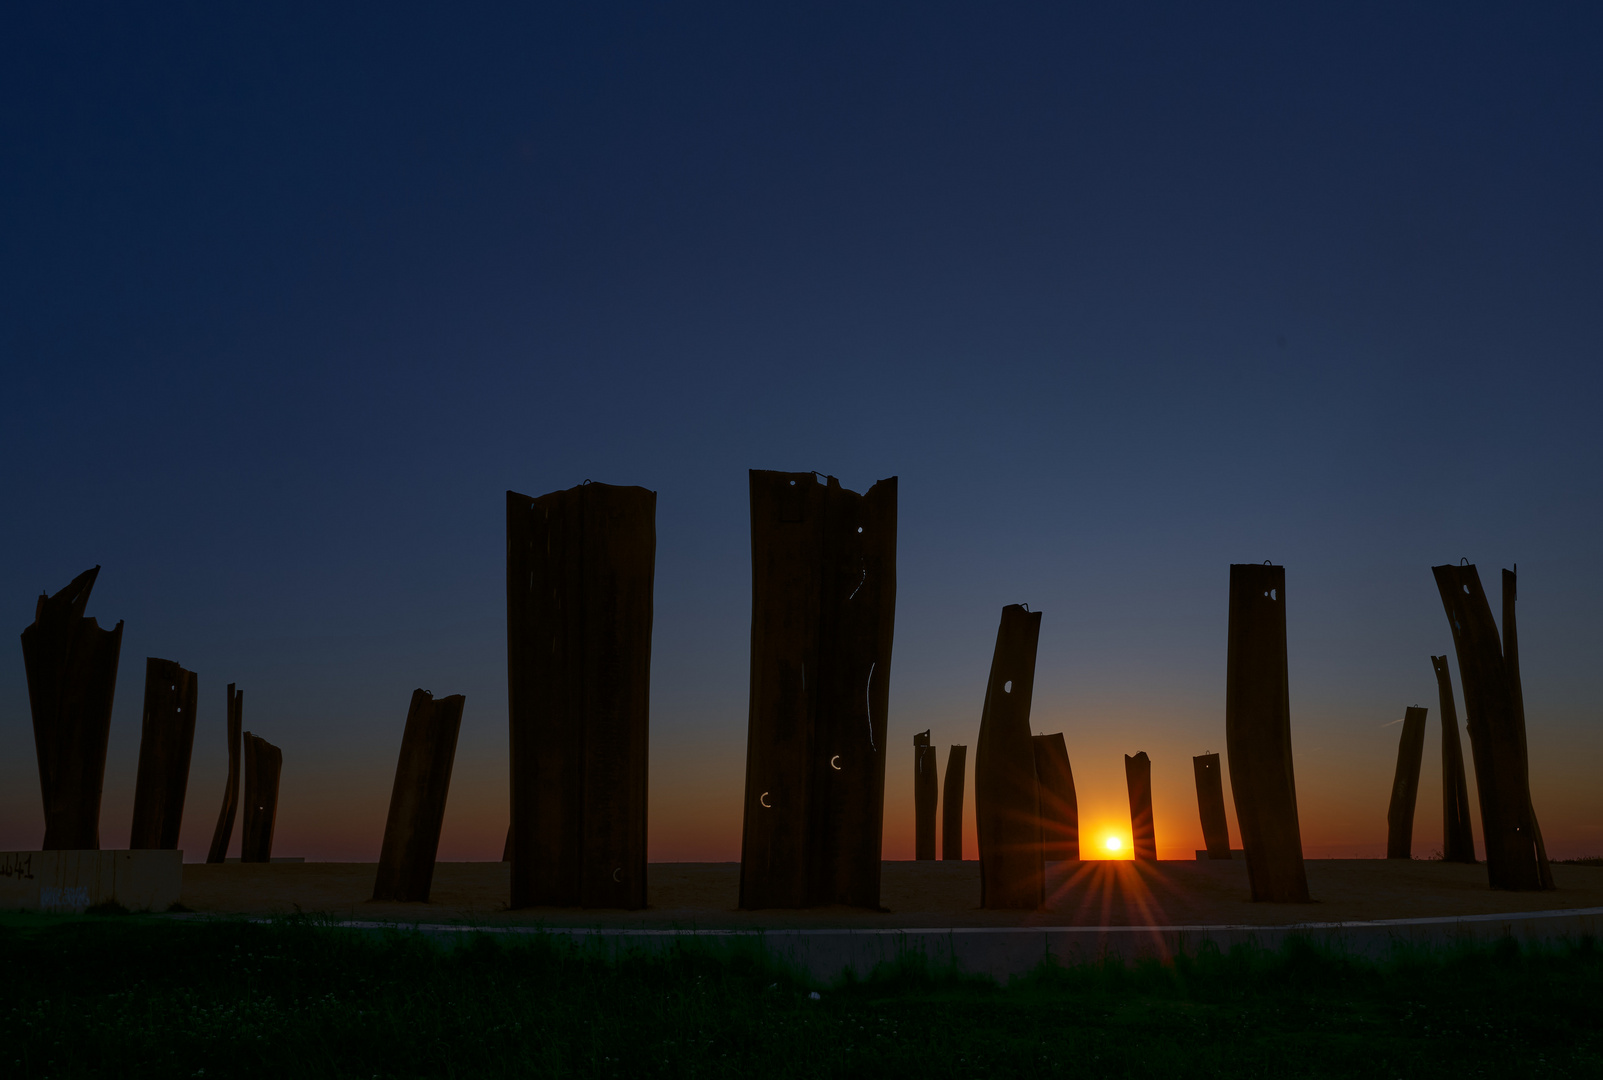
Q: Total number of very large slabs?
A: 2